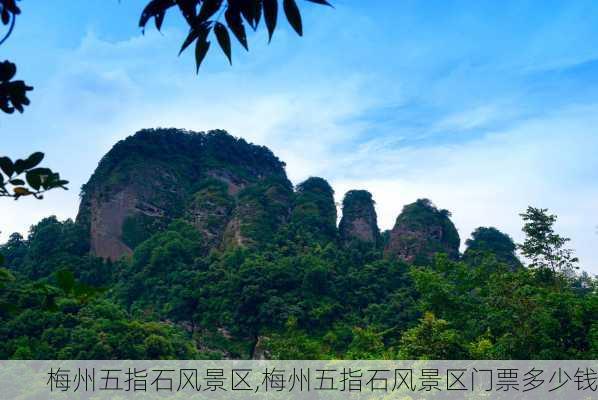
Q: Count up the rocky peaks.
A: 5